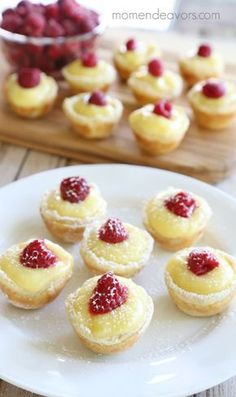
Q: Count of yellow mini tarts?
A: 14